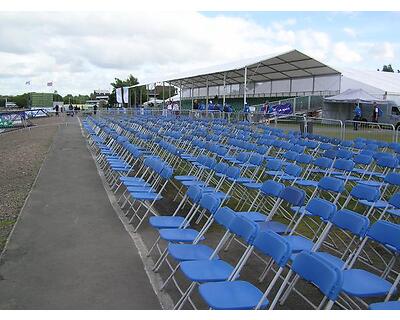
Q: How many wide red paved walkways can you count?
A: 0